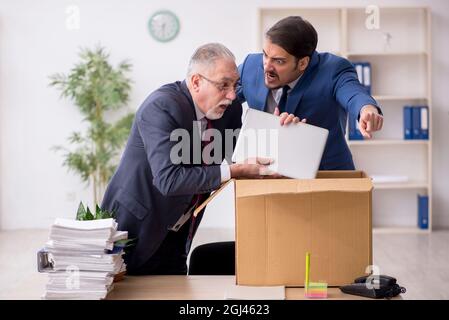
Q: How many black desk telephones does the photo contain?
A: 1